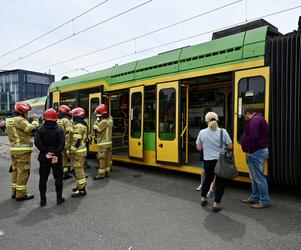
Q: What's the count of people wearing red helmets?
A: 5